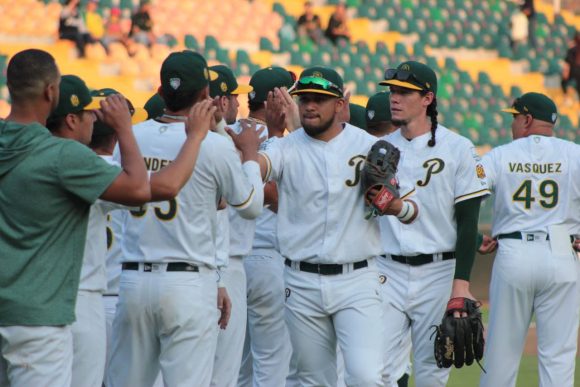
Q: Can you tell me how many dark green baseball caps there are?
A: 10